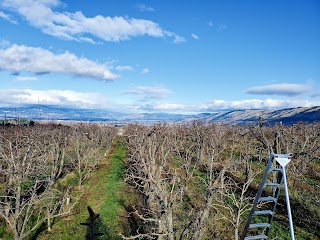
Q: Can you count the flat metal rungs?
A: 6